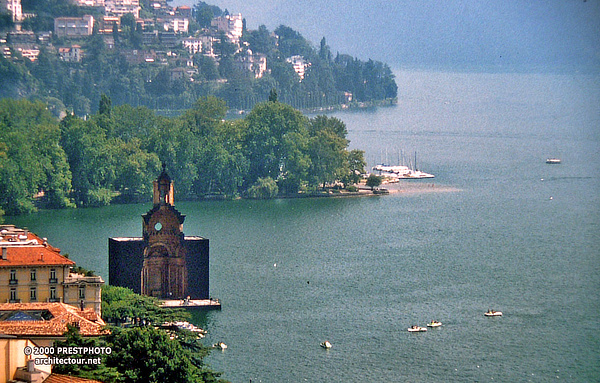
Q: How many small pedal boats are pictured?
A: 5